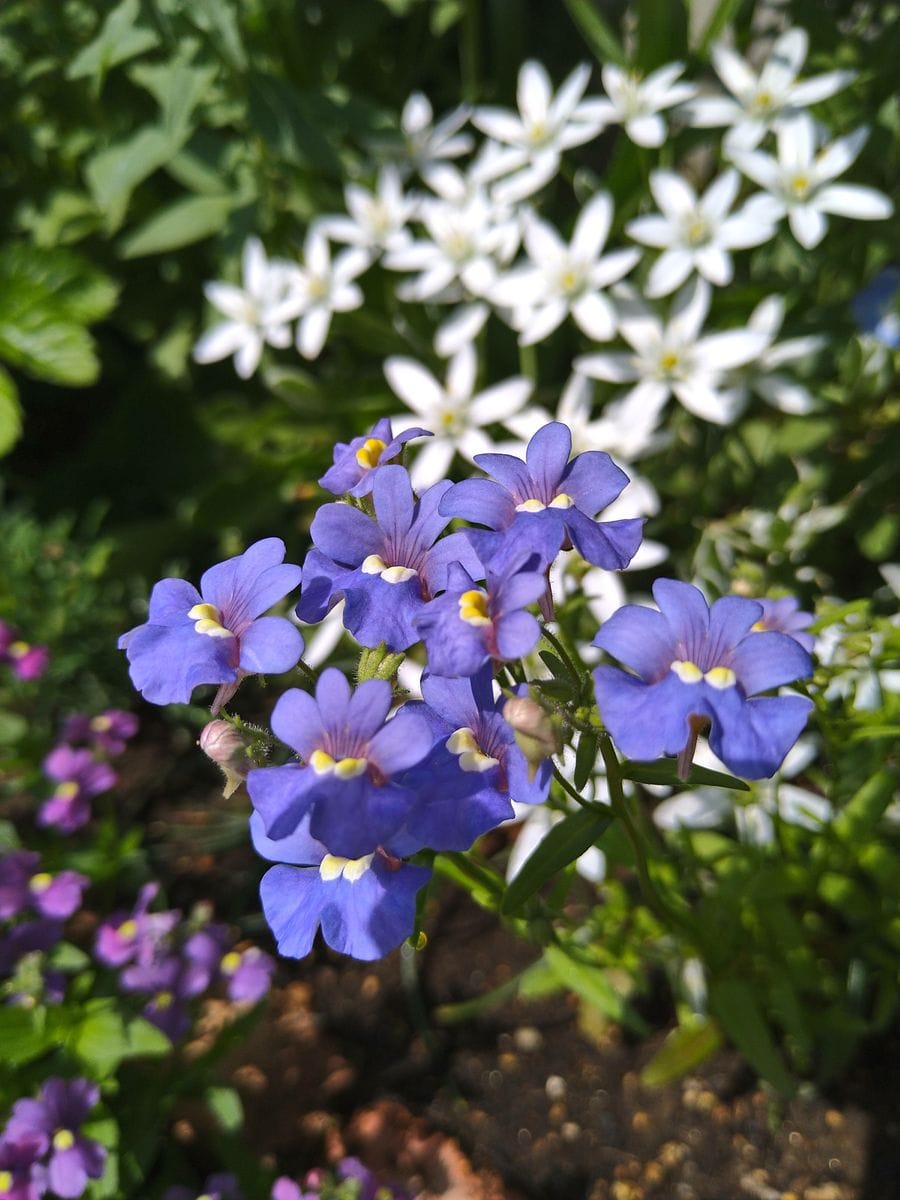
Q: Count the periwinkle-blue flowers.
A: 10